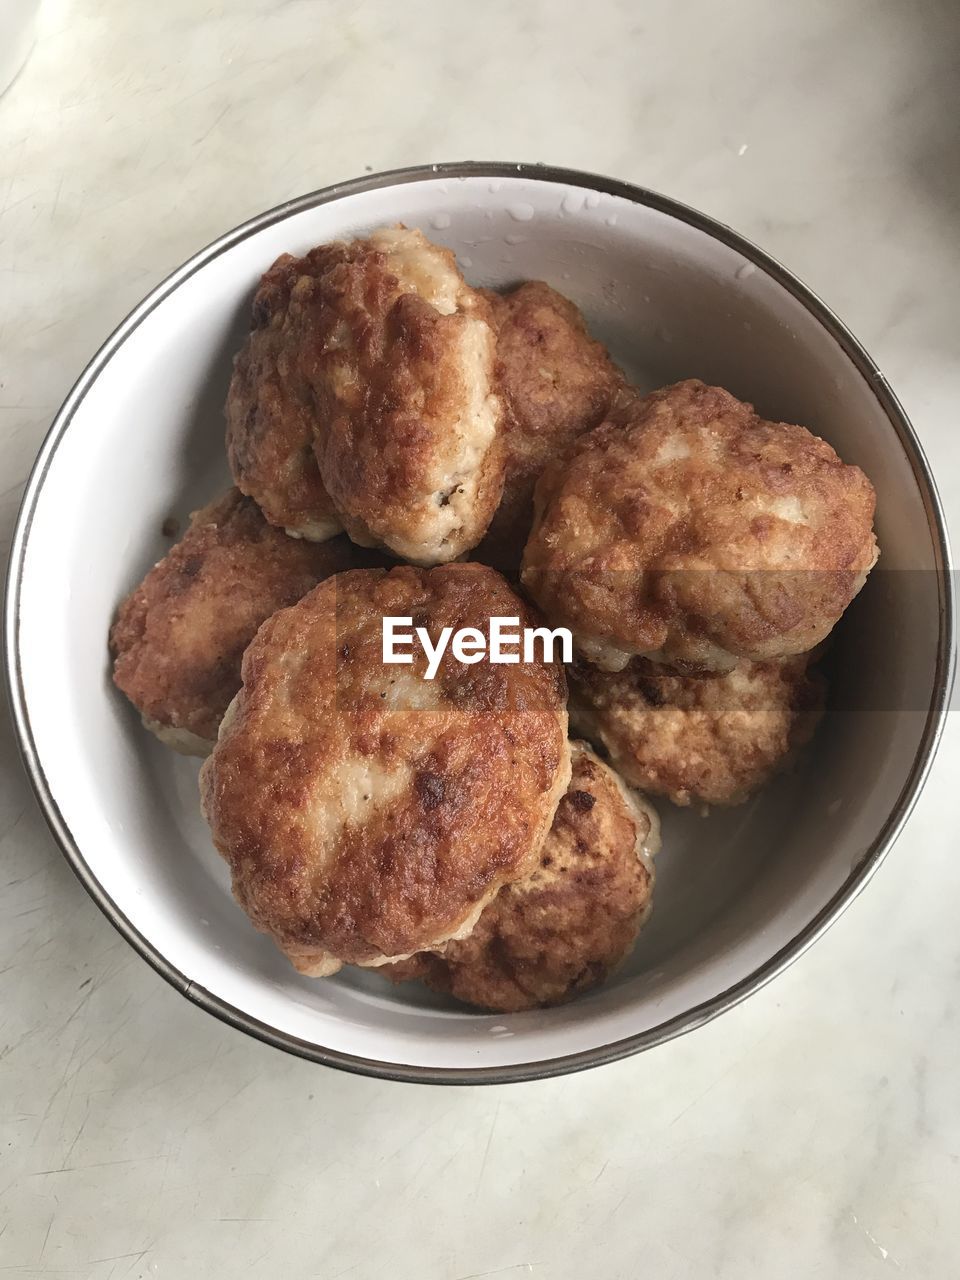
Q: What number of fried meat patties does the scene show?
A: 7